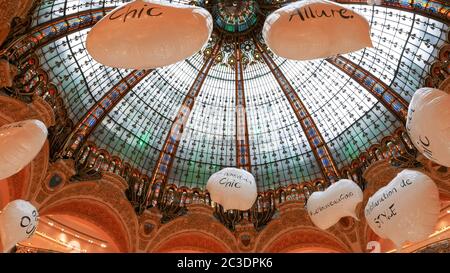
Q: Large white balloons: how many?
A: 8